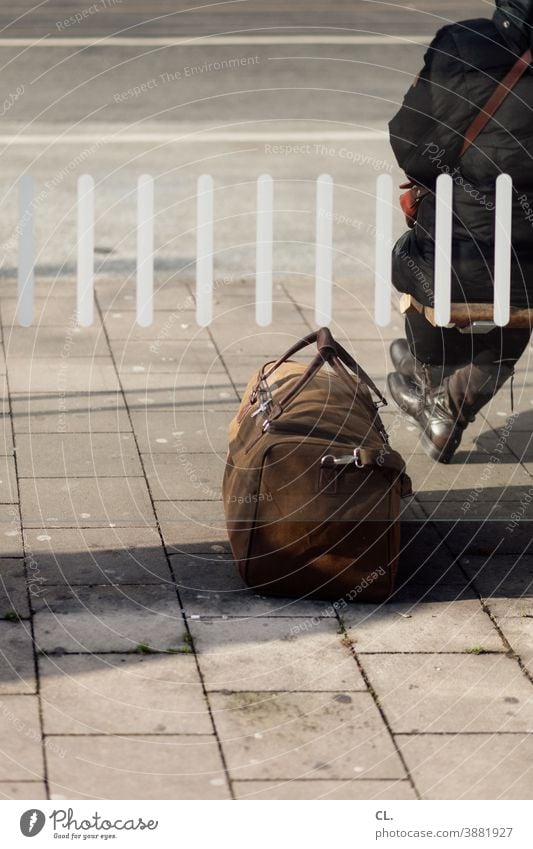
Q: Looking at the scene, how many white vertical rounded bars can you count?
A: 9